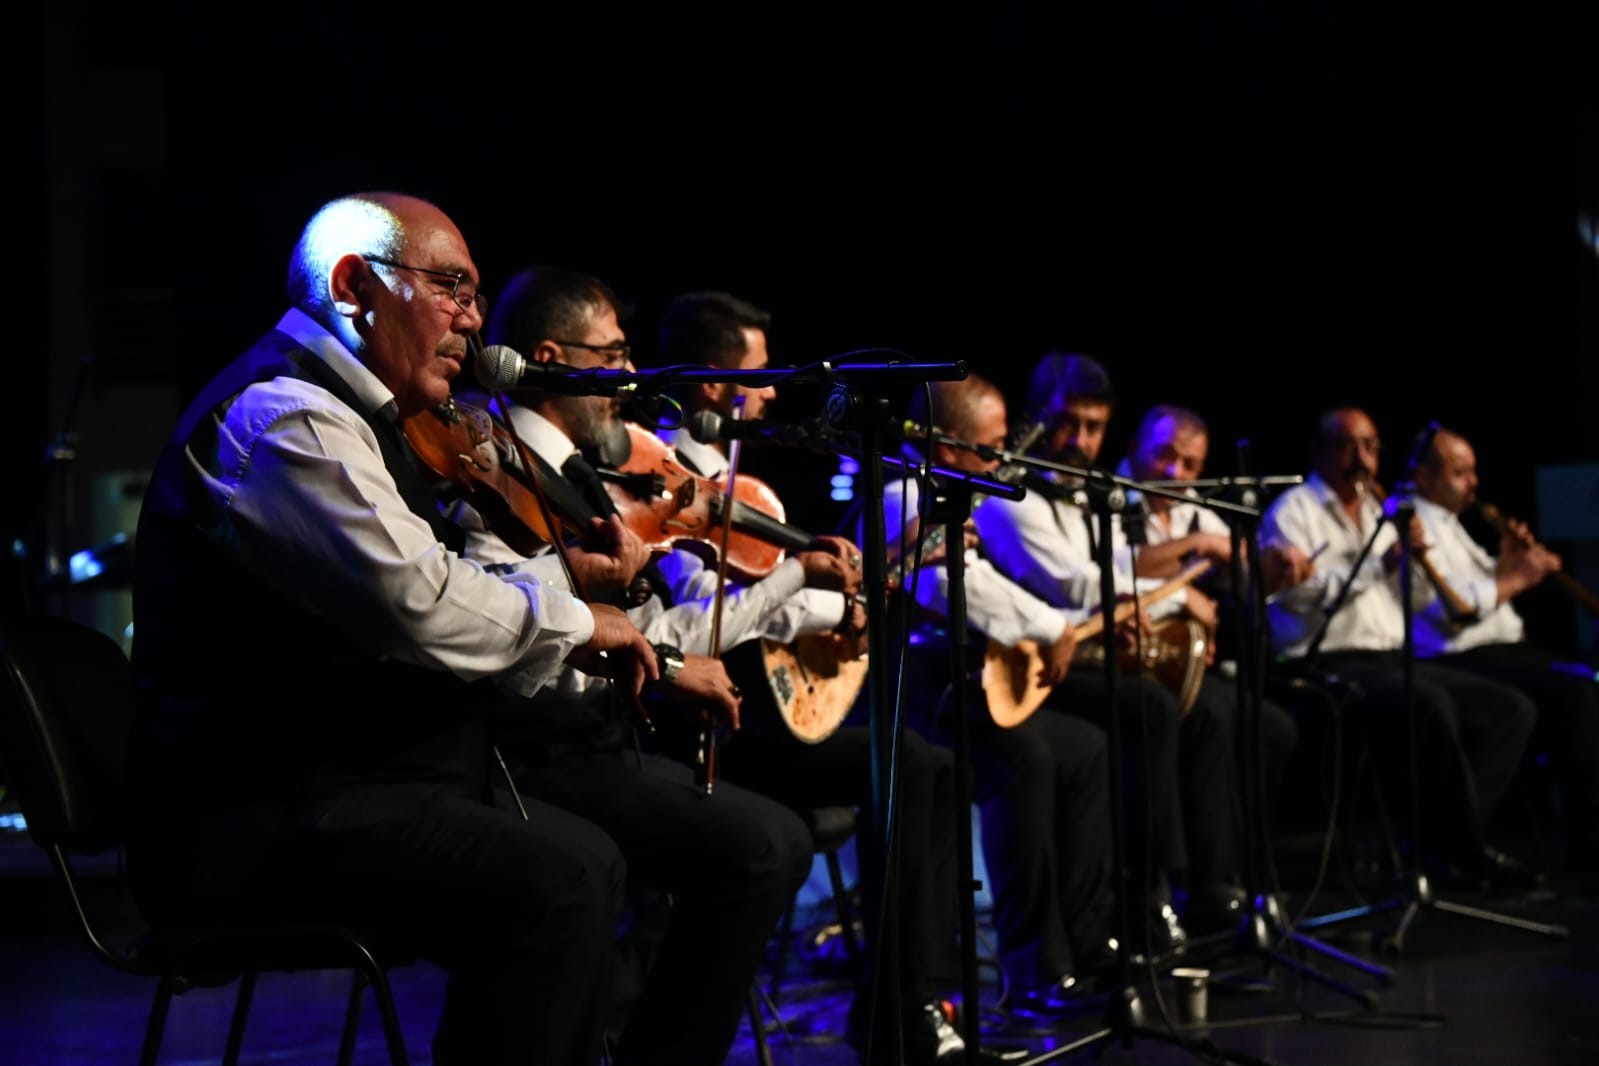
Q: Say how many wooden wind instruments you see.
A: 2